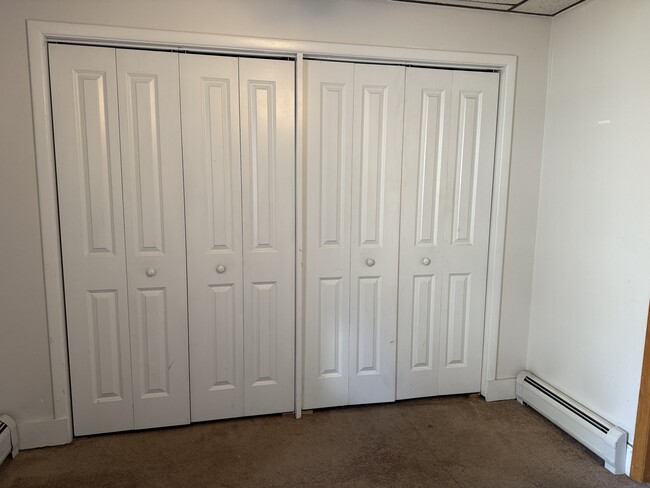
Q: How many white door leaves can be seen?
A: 8